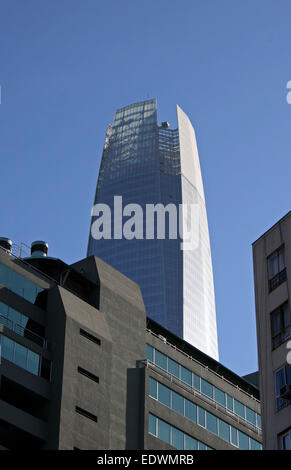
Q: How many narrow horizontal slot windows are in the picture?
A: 3